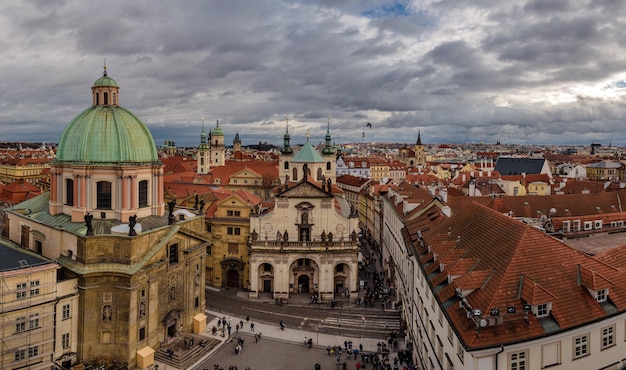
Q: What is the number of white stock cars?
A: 0